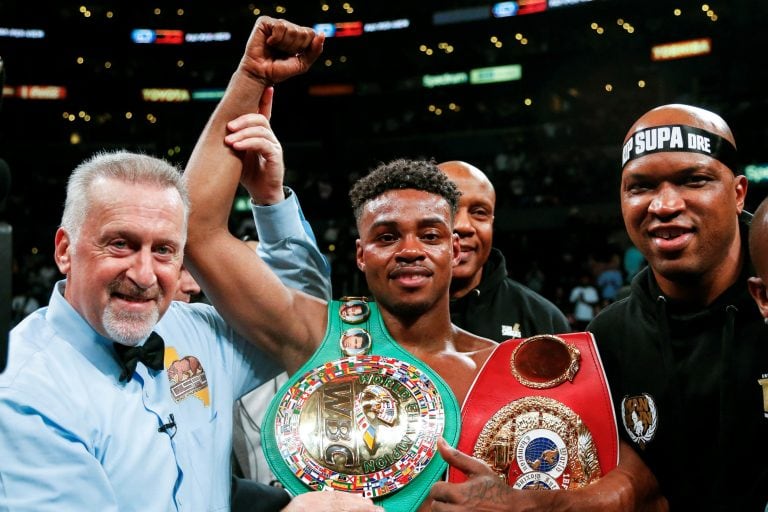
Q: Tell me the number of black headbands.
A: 1